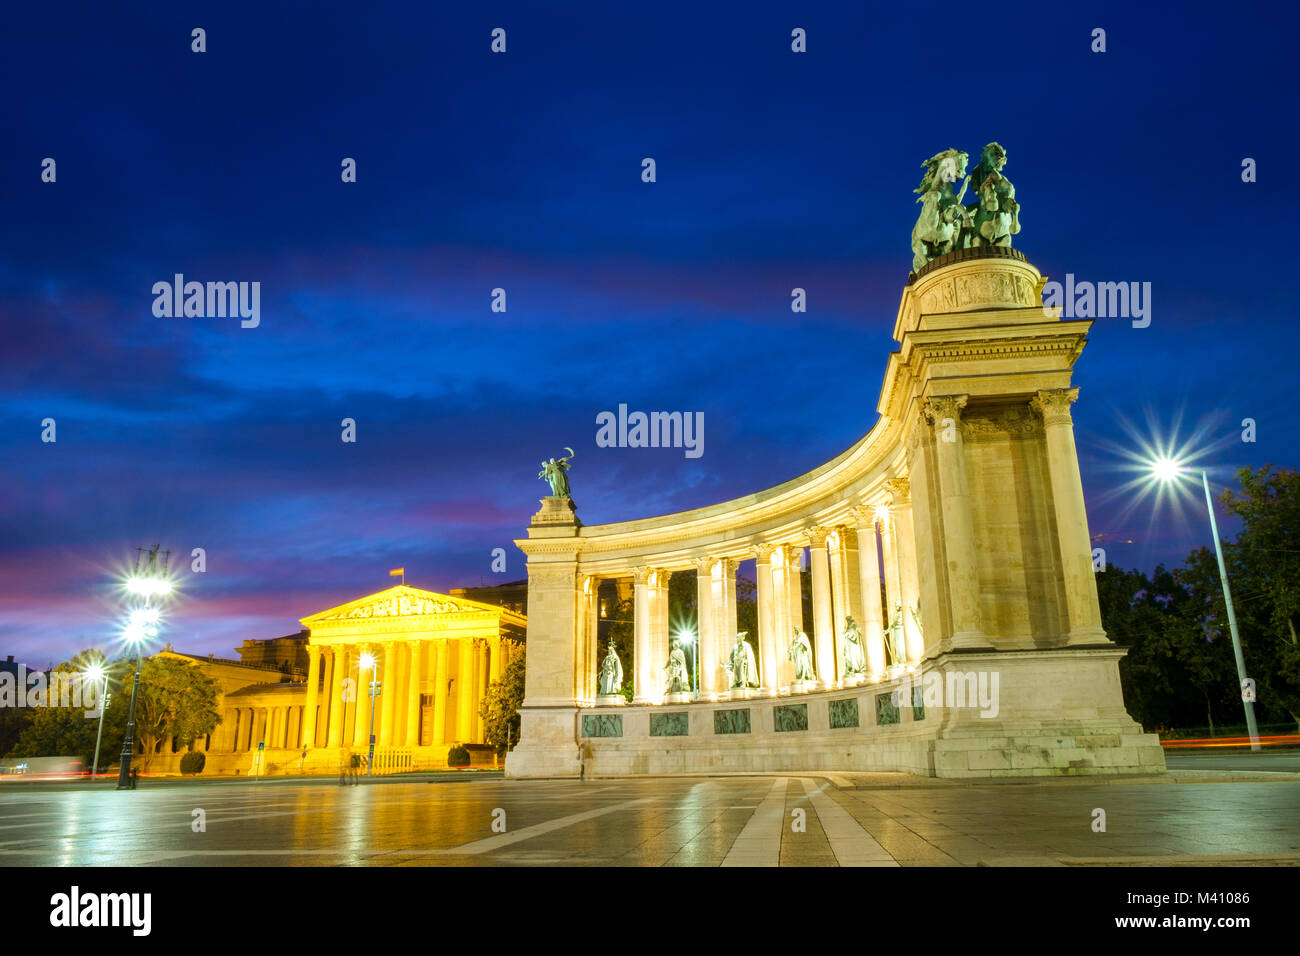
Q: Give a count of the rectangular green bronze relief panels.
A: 7